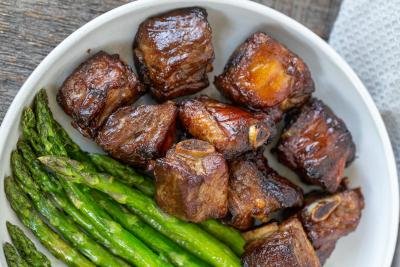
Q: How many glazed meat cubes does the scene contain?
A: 10